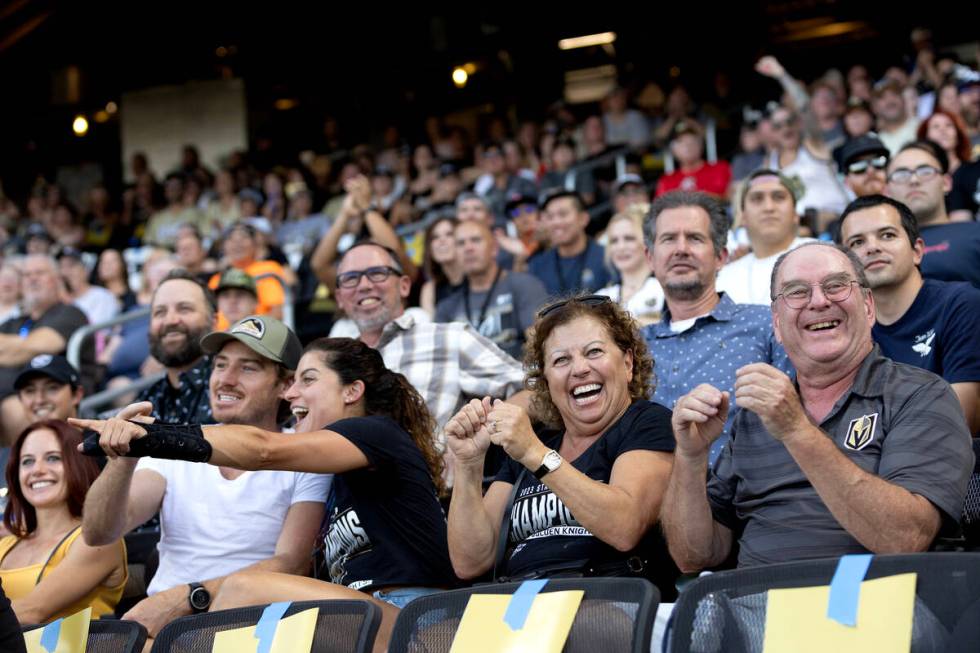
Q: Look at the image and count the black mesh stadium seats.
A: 4